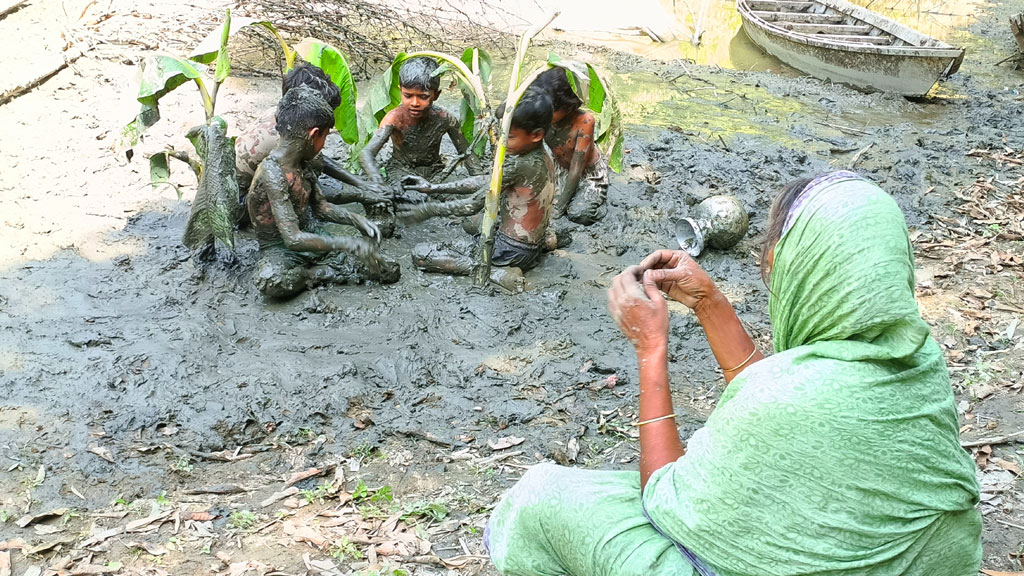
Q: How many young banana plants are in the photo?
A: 4